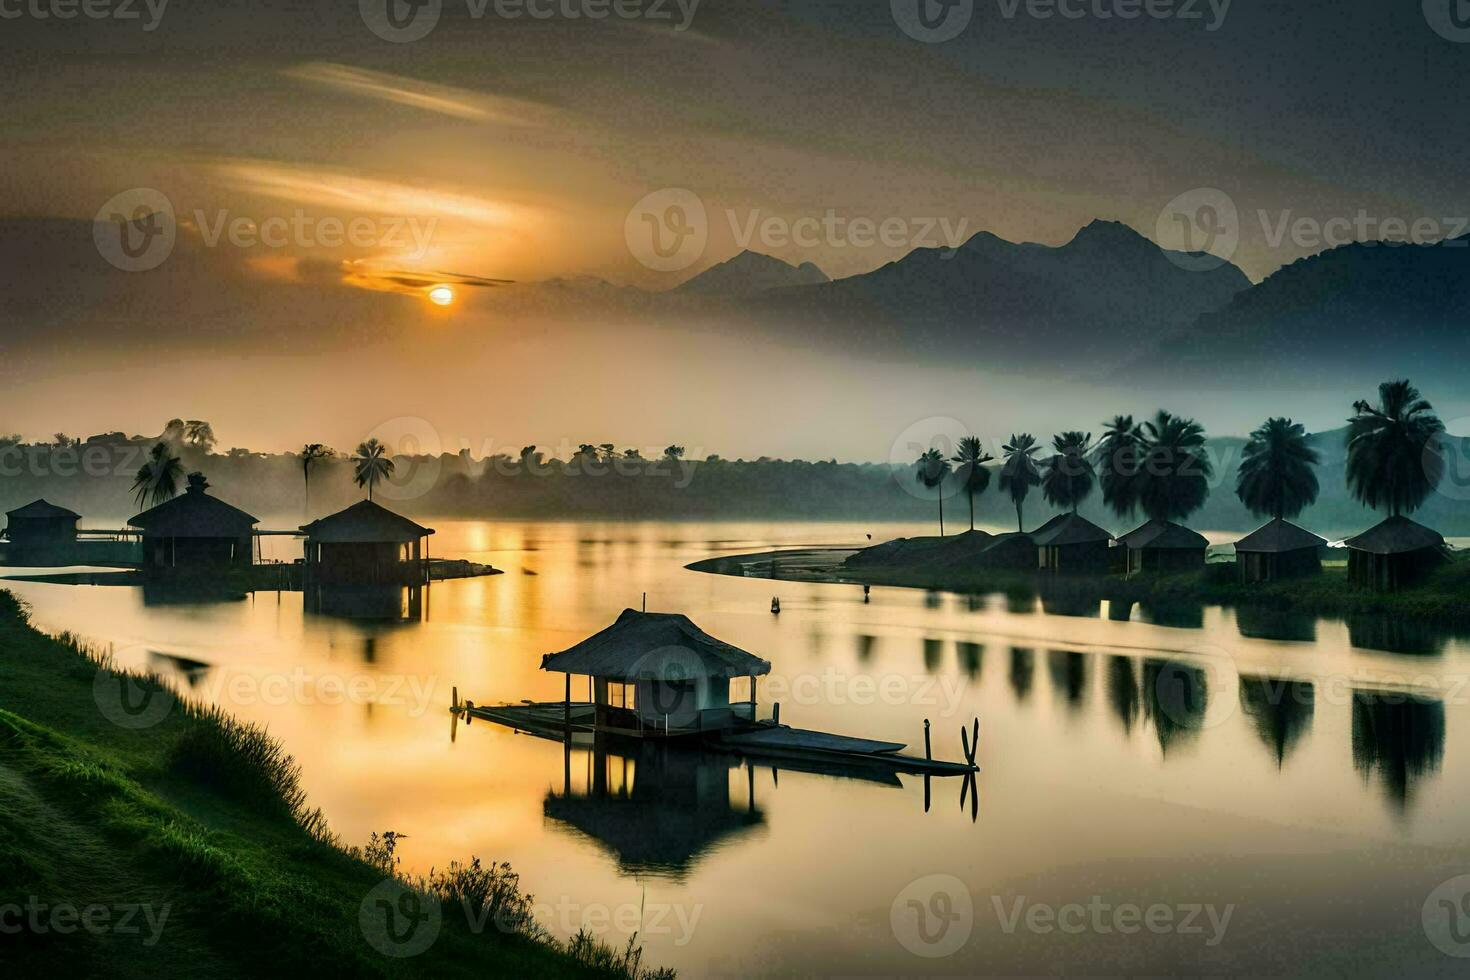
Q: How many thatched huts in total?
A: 8